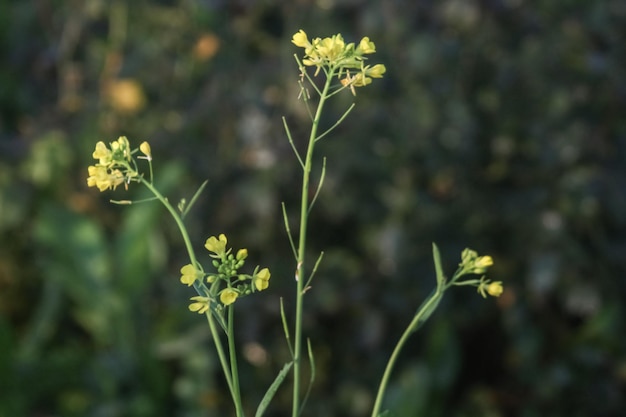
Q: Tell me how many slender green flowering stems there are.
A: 4